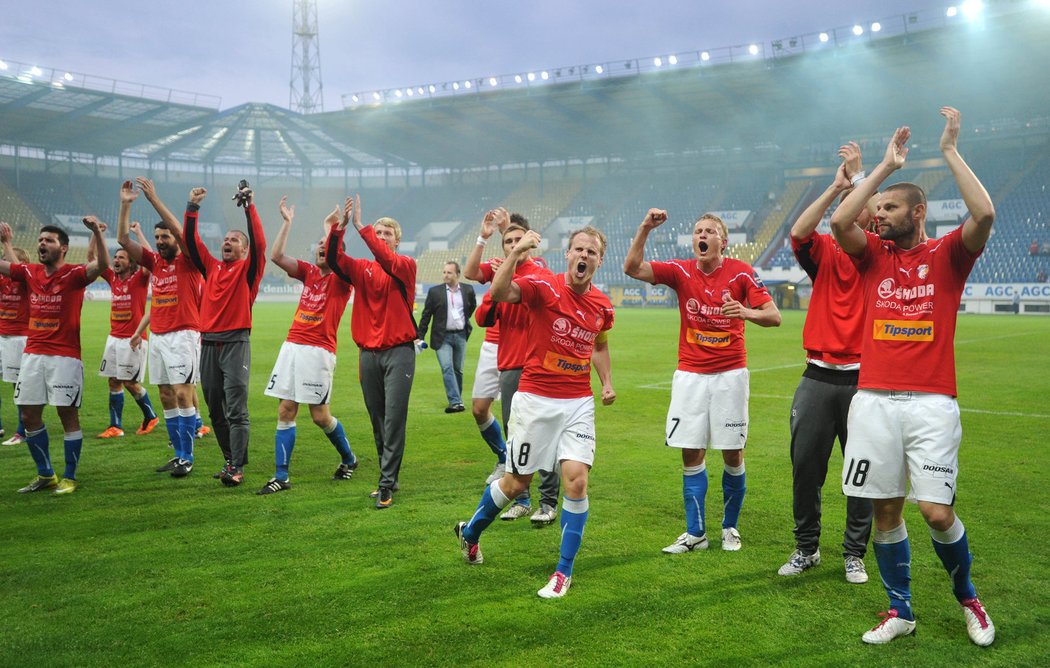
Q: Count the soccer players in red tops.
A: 13